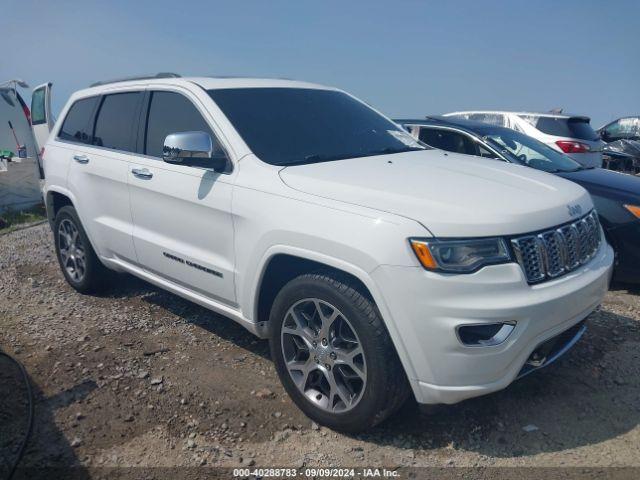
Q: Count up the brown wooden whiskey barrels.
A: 0